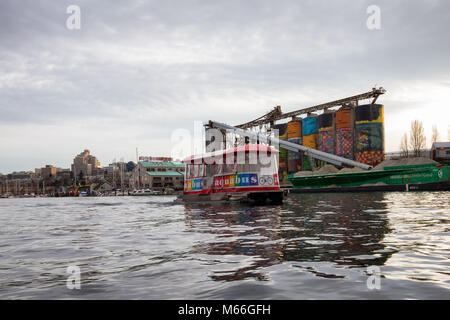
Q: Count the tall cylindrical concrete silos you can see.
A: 6